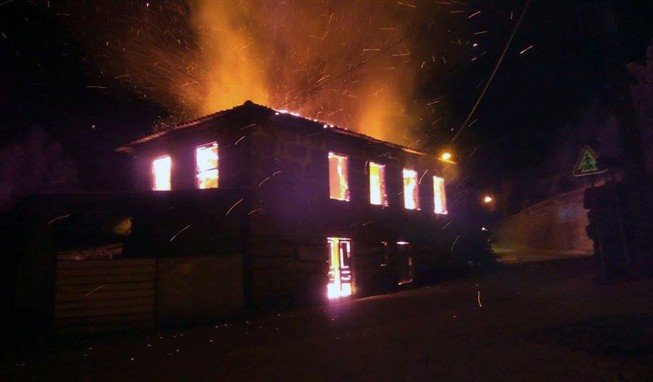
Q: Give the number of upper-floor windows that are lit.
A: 6